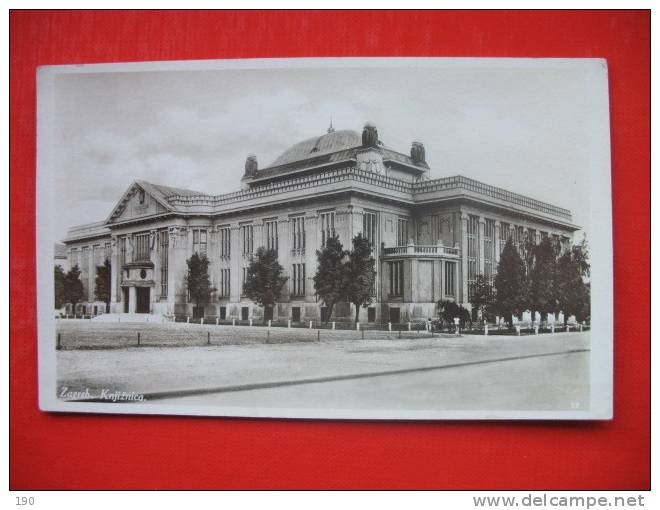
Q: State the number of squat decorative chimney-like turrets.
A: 3